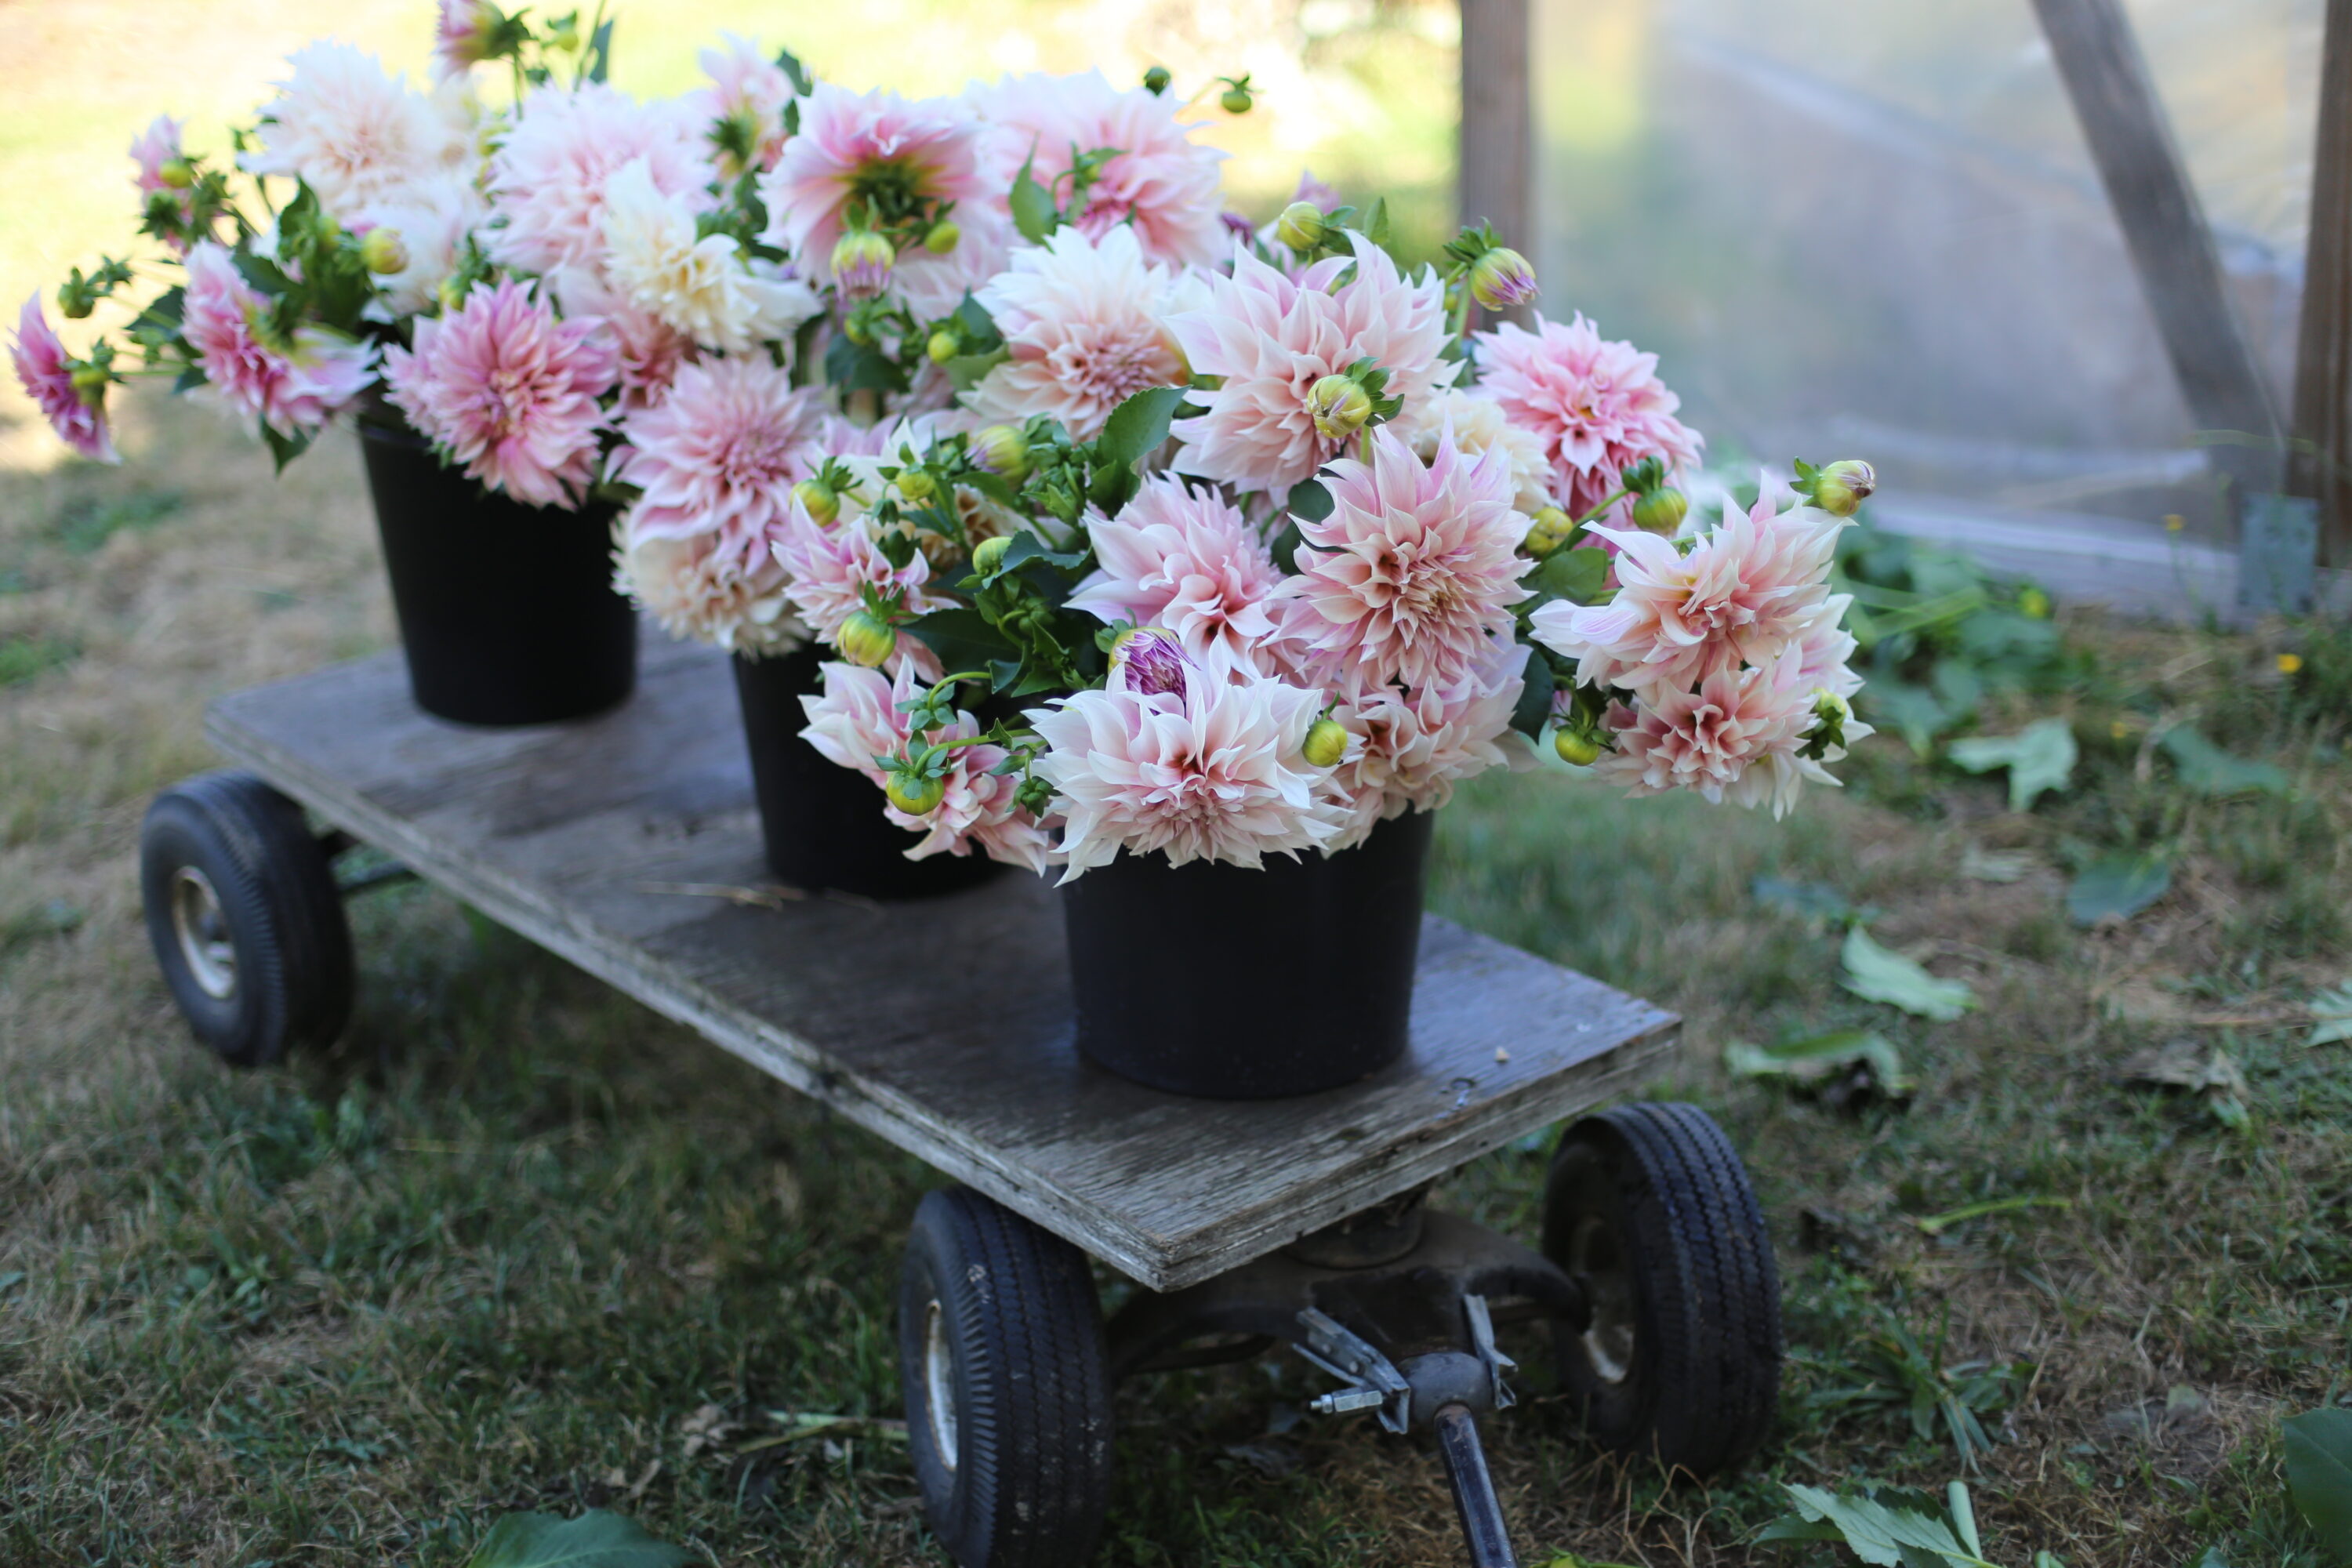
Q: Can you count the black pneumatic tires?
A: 3